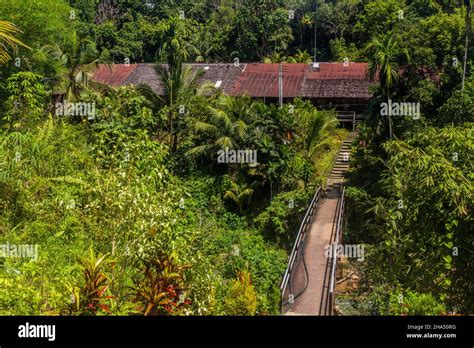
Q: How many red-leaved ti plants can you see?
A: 2